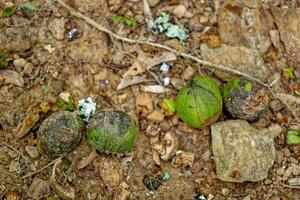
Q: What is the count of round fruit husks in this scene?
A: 4